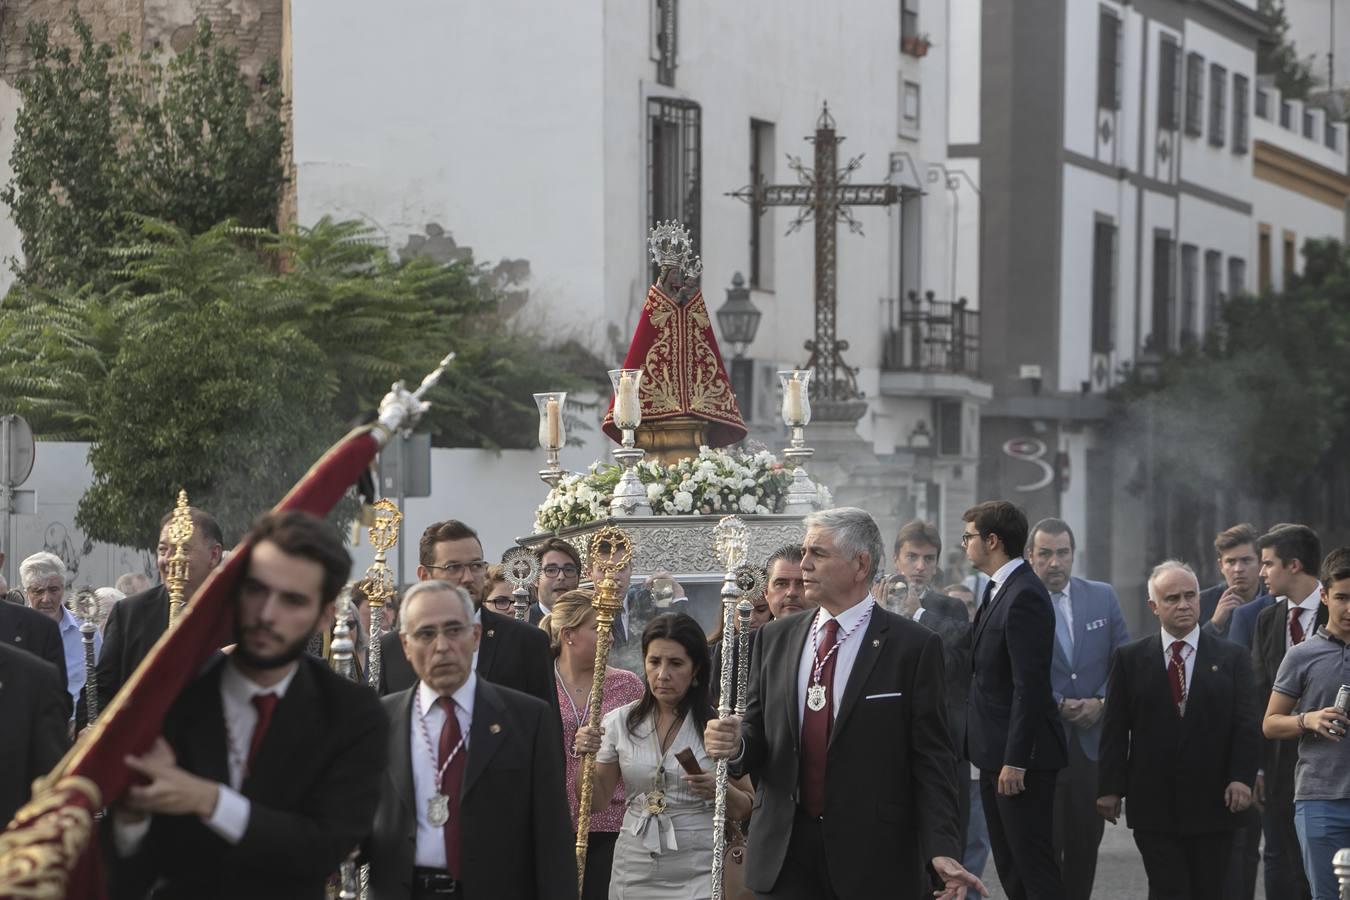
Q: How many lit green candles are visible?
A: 0